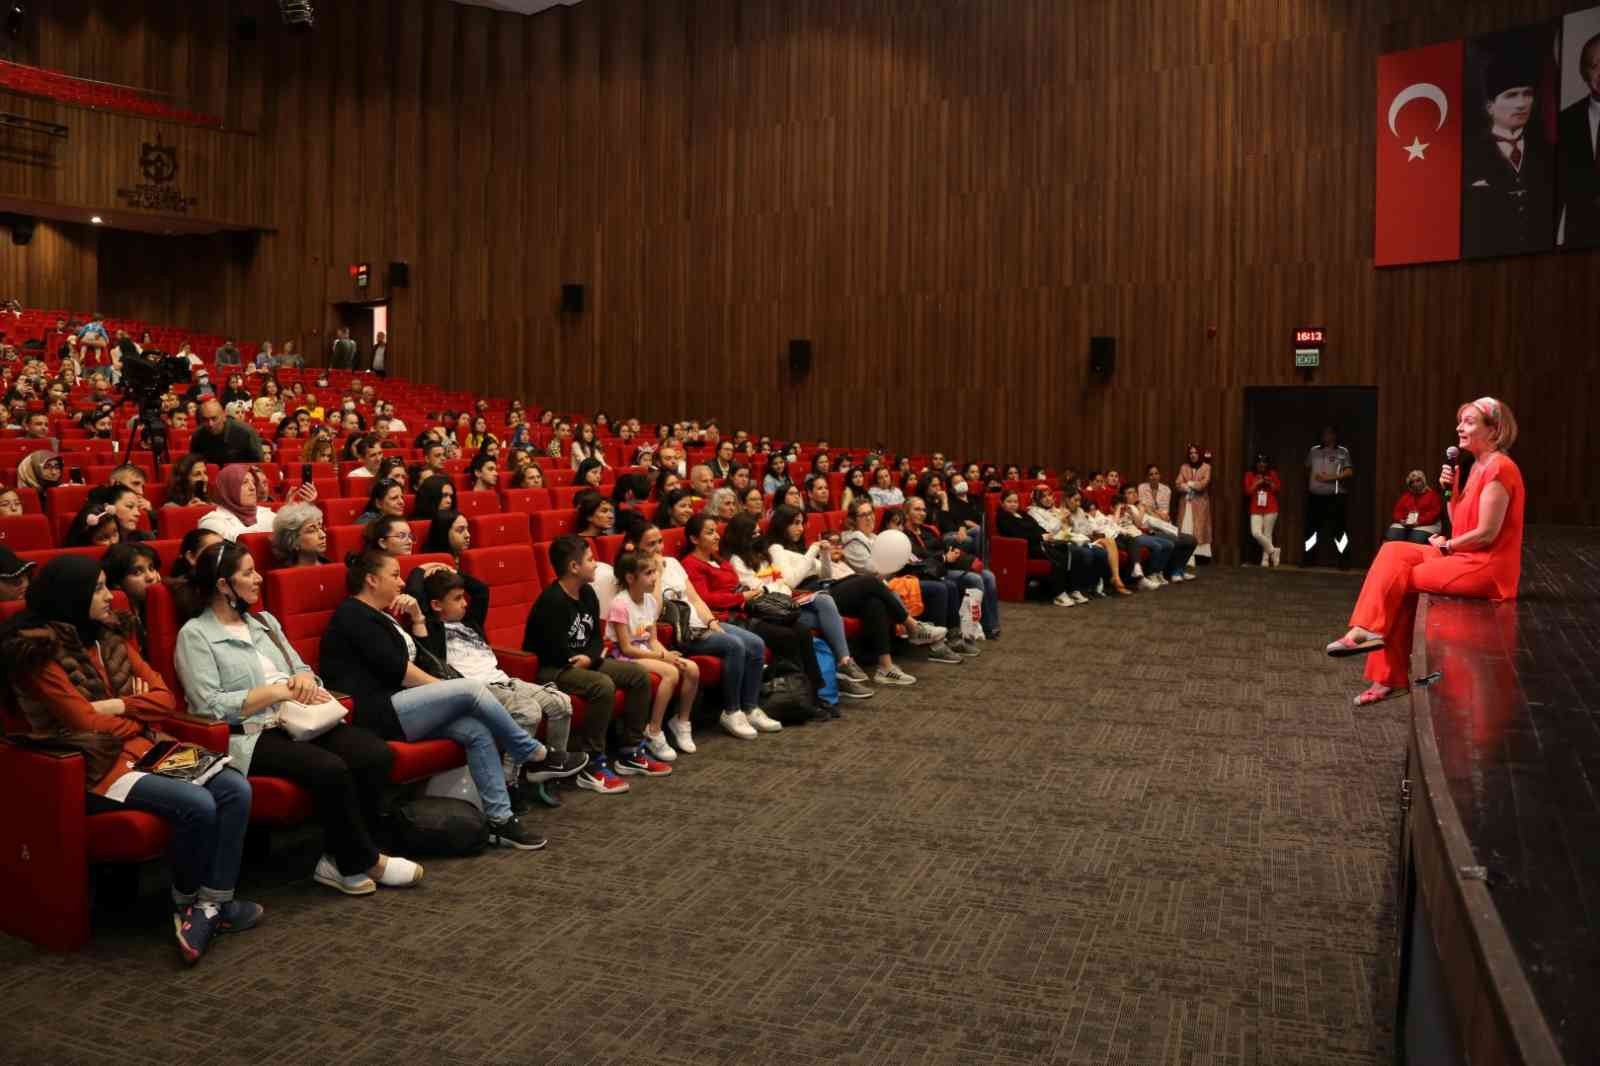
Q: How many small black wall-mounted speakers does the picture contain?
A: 4